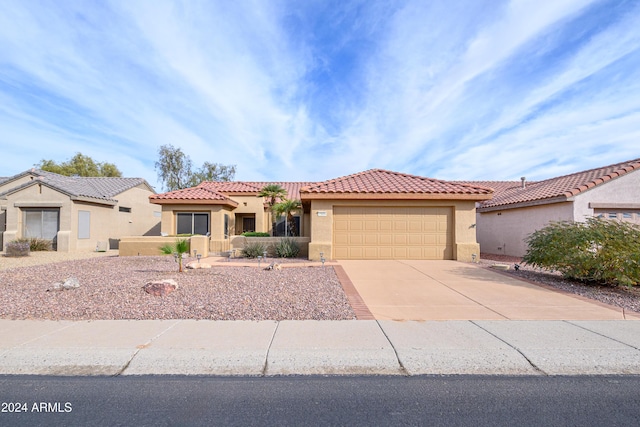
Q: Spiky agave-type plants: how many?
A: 2